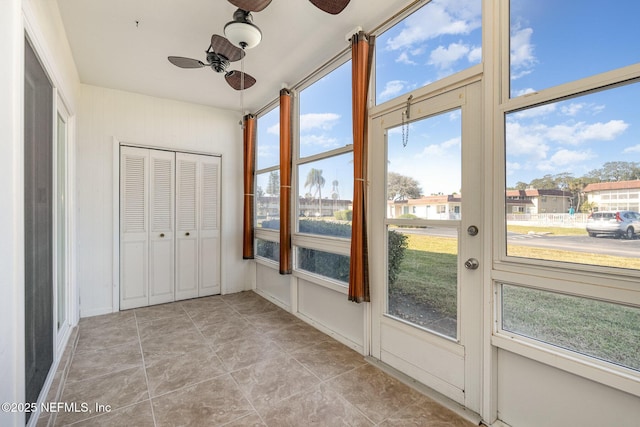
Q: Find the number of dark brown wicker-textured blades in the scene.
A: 5